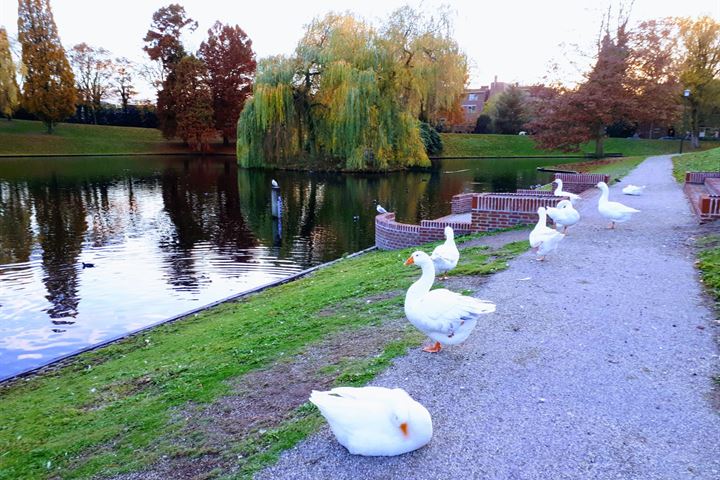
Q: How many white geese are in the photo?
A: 8